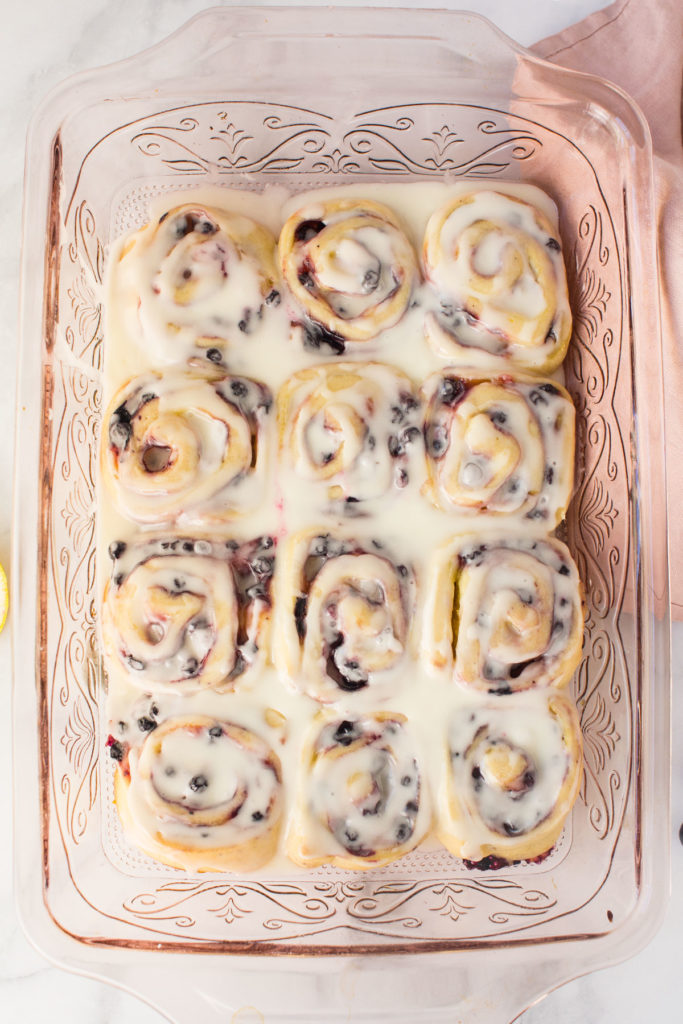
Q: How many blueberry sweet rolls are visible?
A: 12